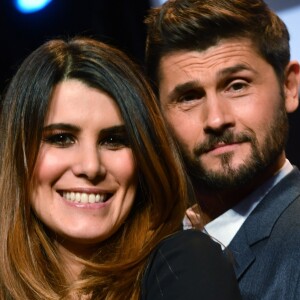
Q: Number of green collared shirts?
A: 0